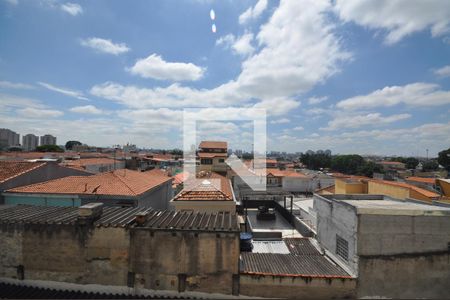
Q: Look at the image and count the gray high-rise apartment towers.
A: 3